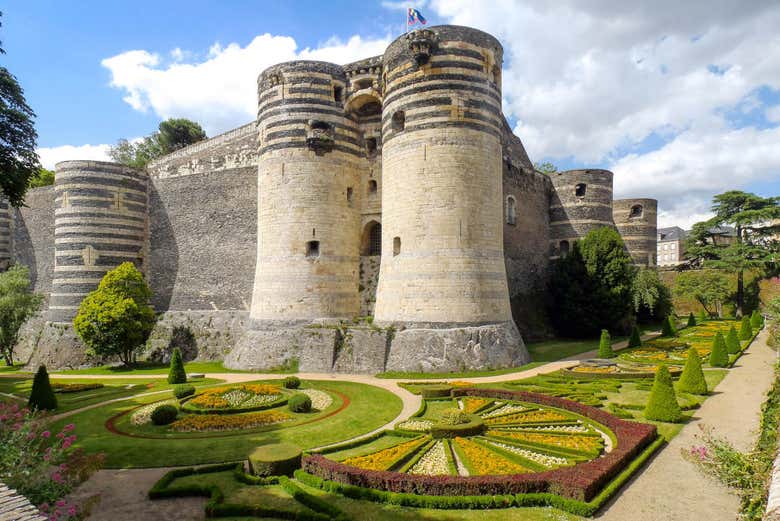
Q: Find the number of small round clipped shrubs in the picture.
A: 4